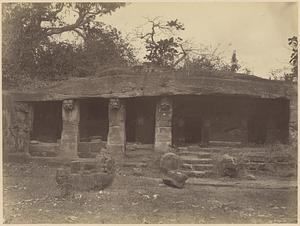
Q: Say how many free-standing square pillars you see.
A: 3